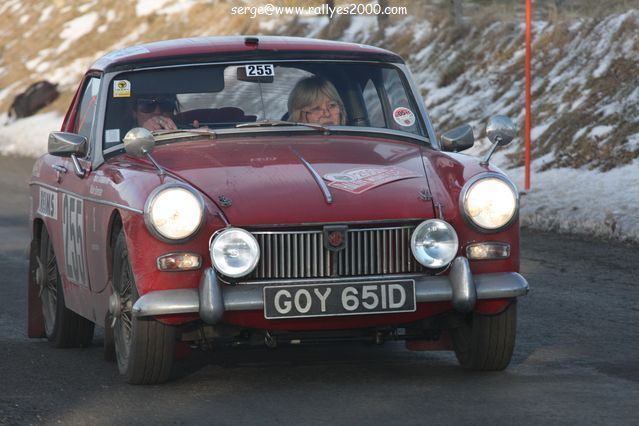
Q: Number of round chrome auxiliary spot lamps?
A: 2